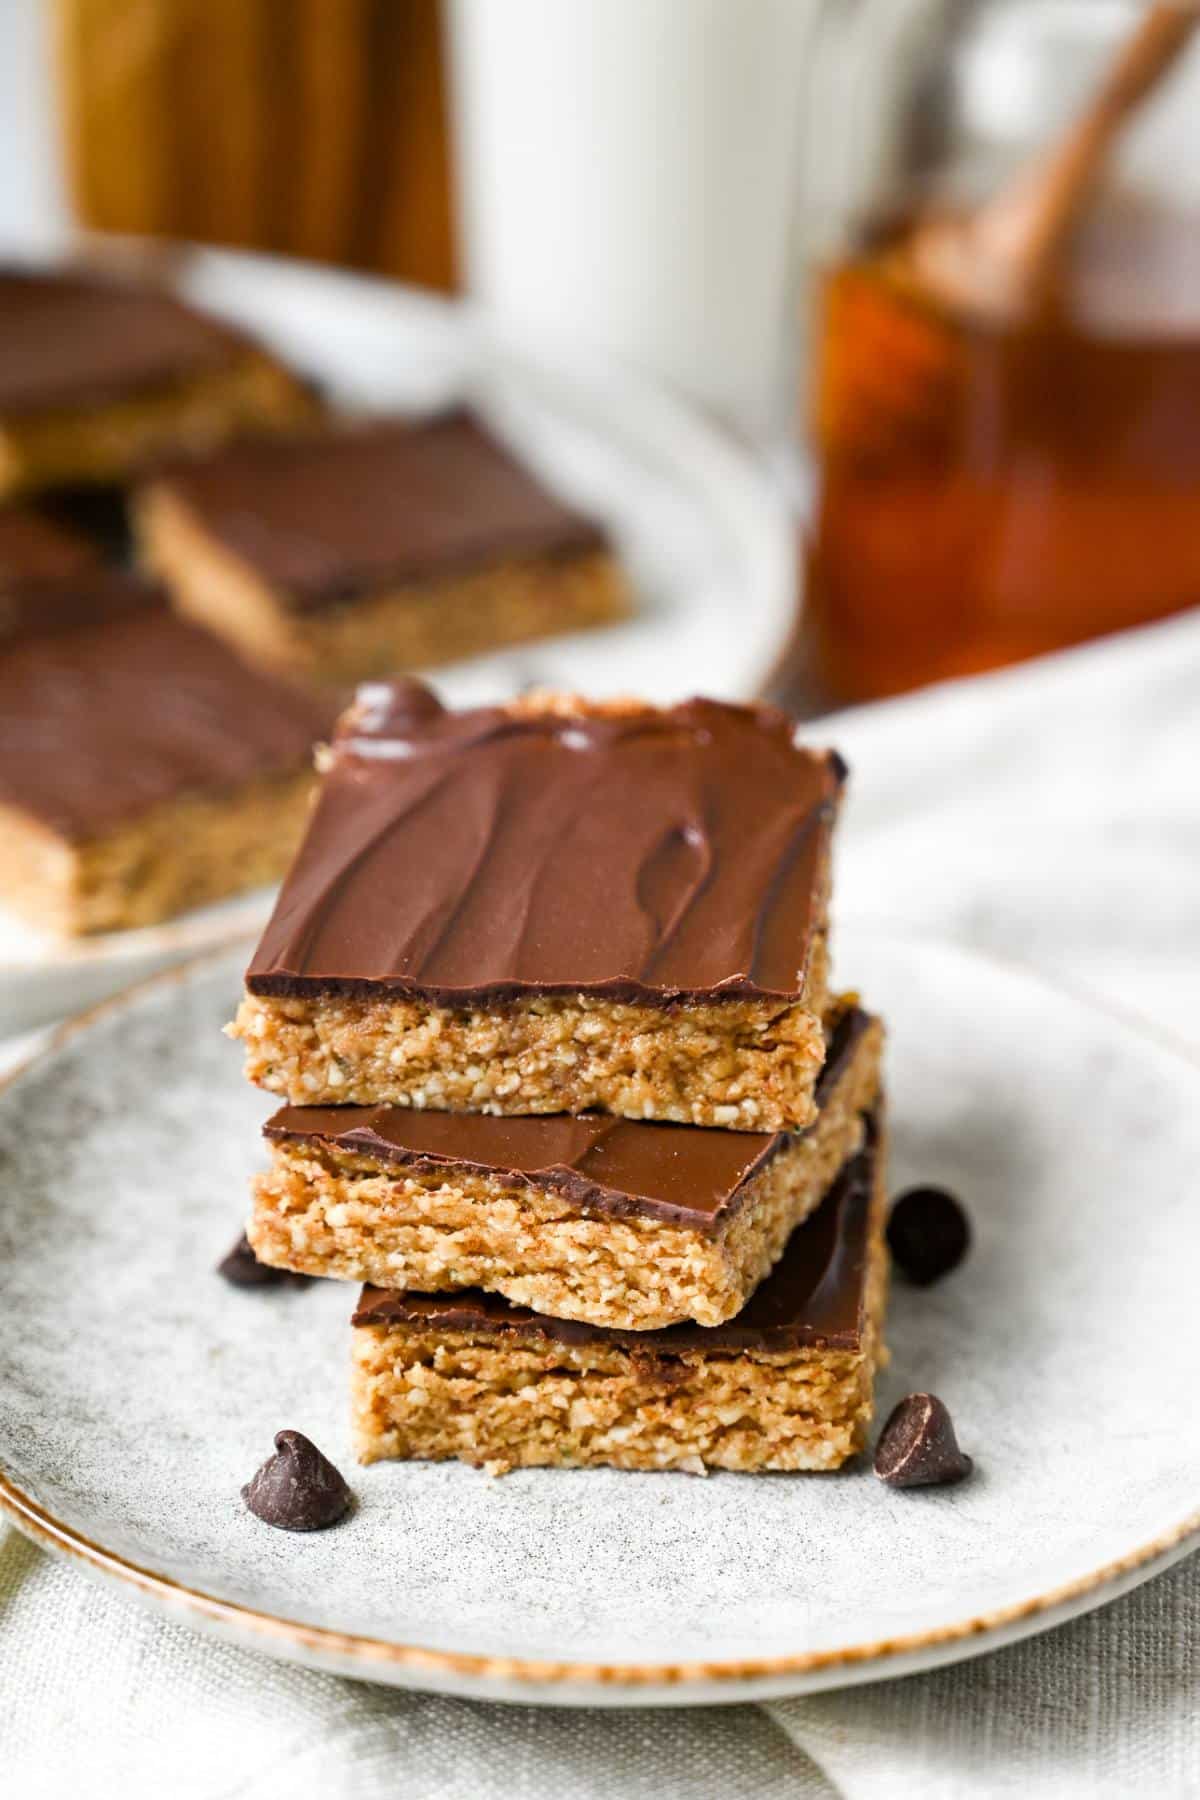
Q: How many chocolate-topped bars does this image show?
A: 7